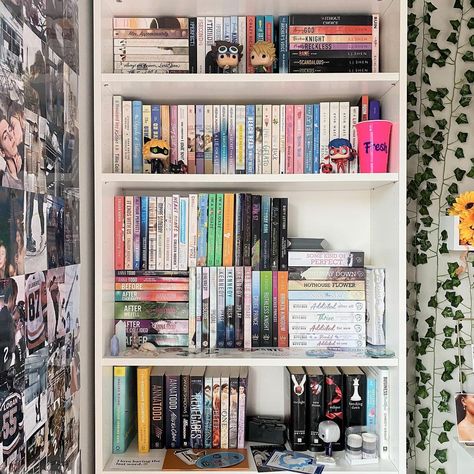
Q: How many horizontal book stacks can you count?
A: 4